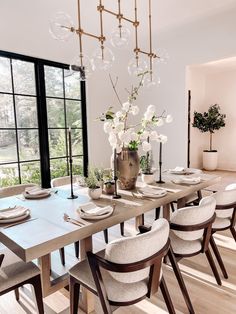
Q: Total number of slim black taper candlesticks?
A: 4